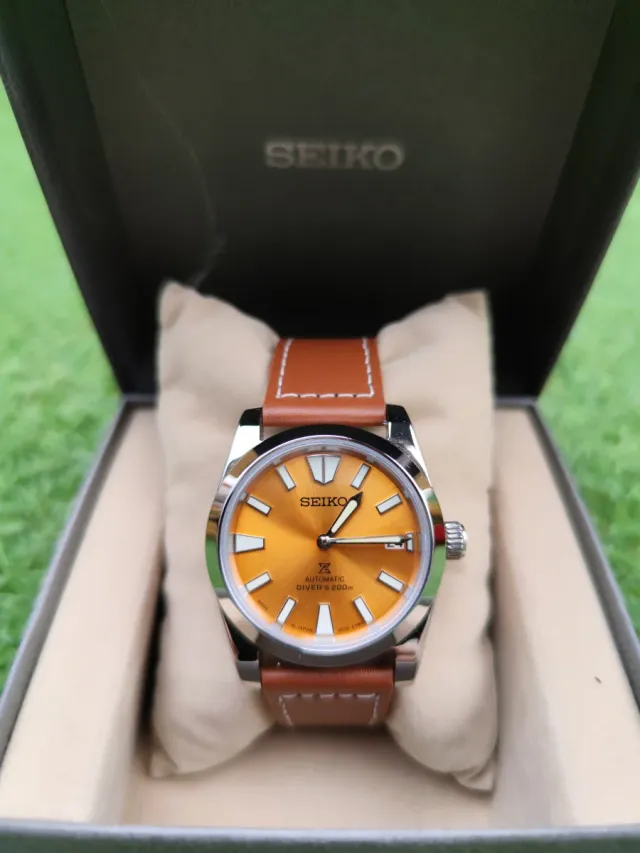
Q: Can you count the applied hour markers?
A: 12